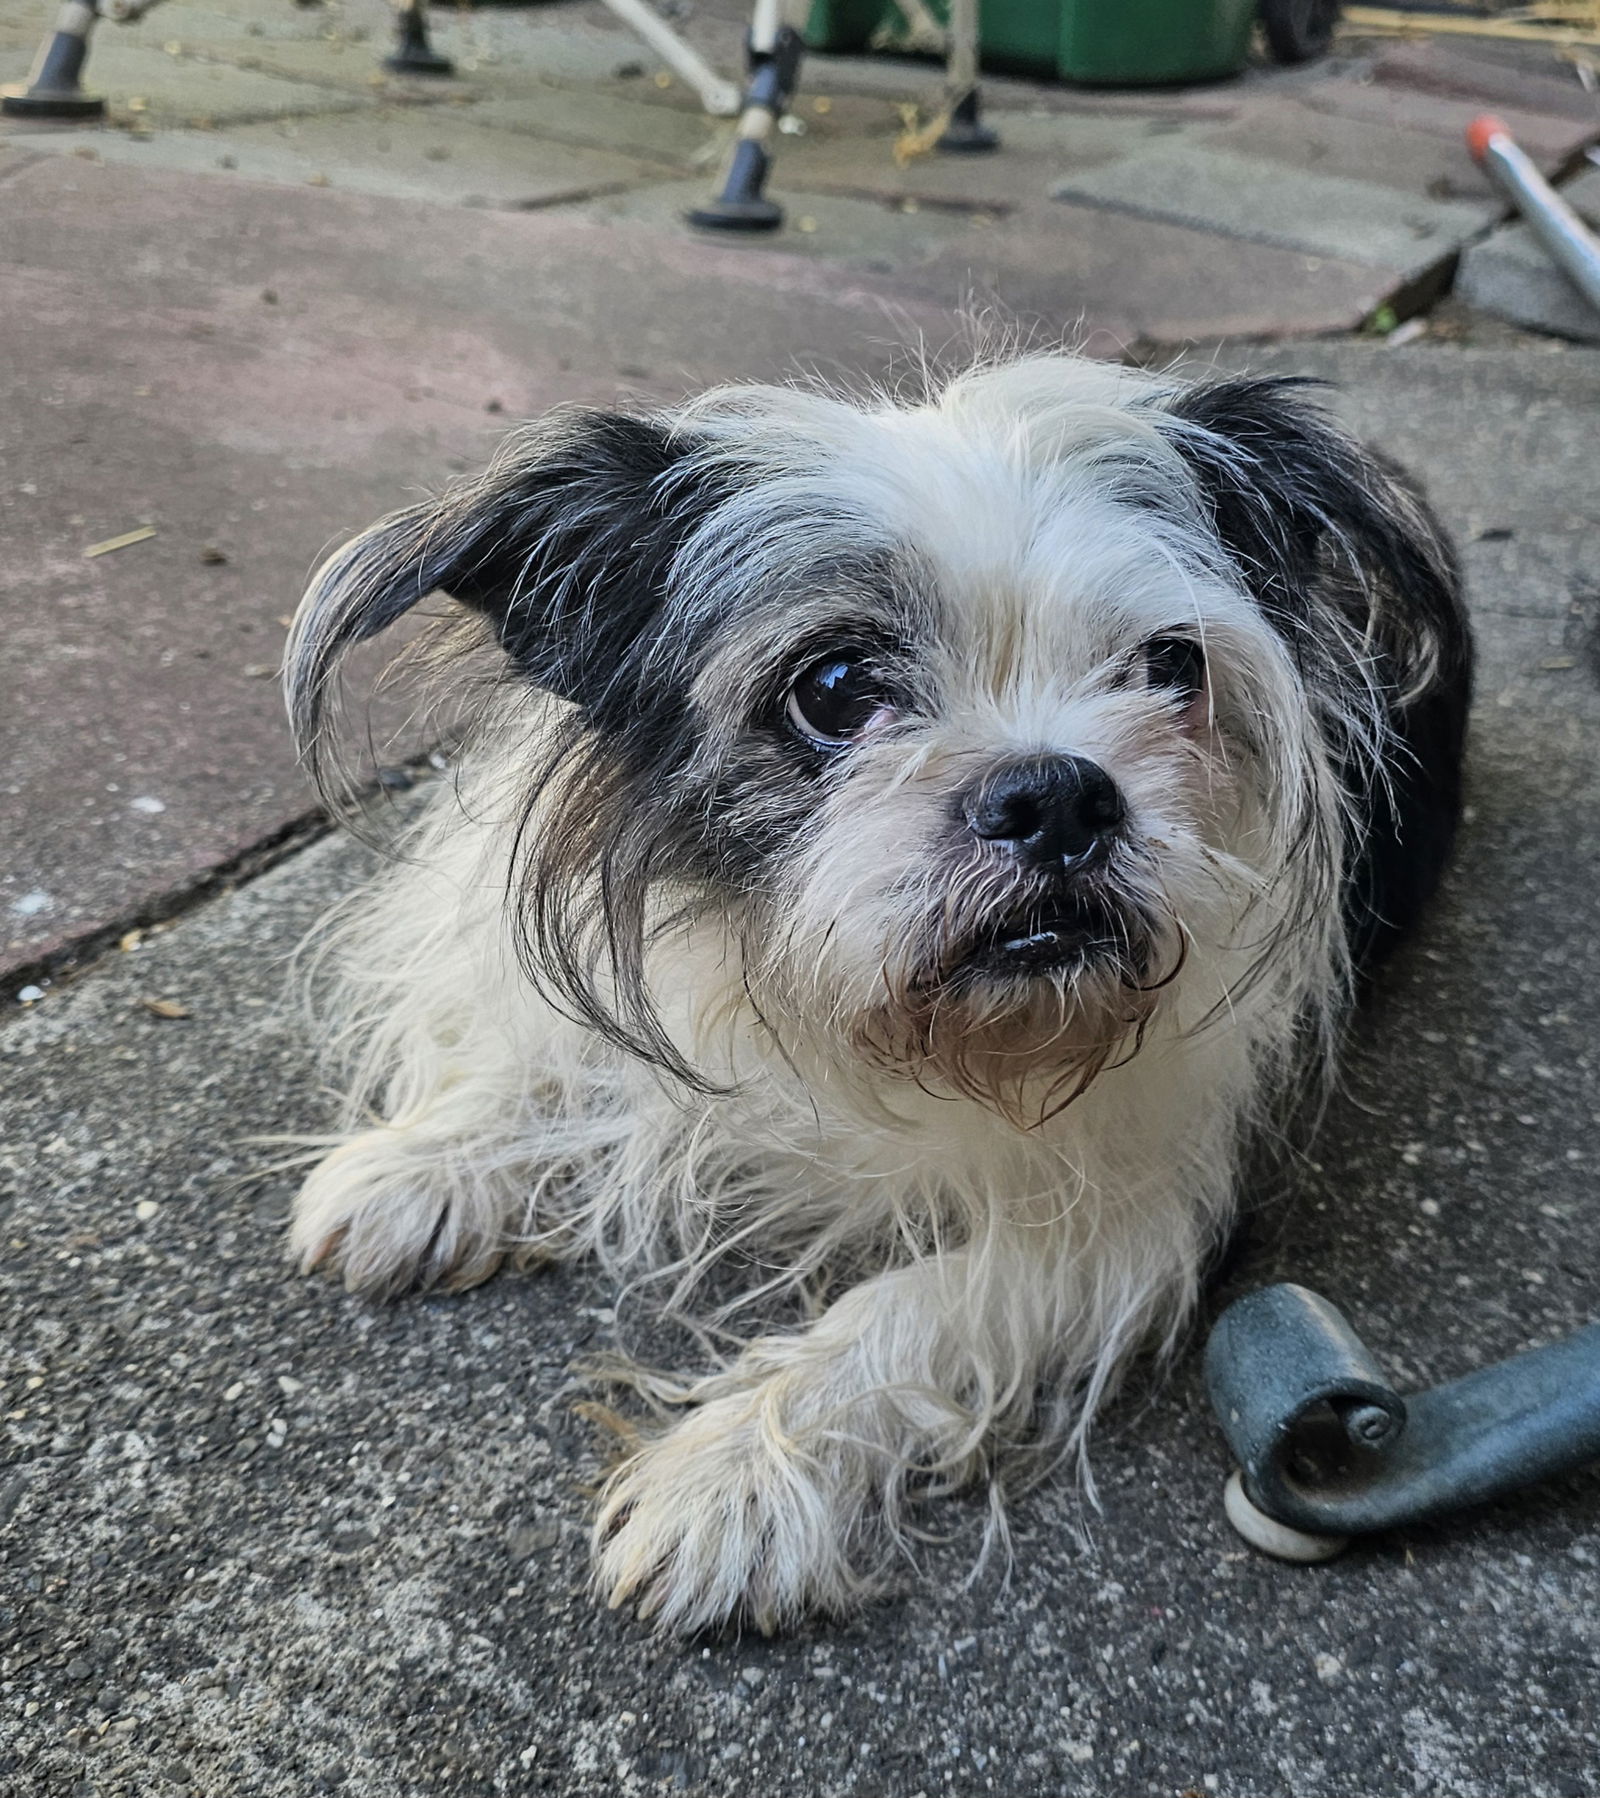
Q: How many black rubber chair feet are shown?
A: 4